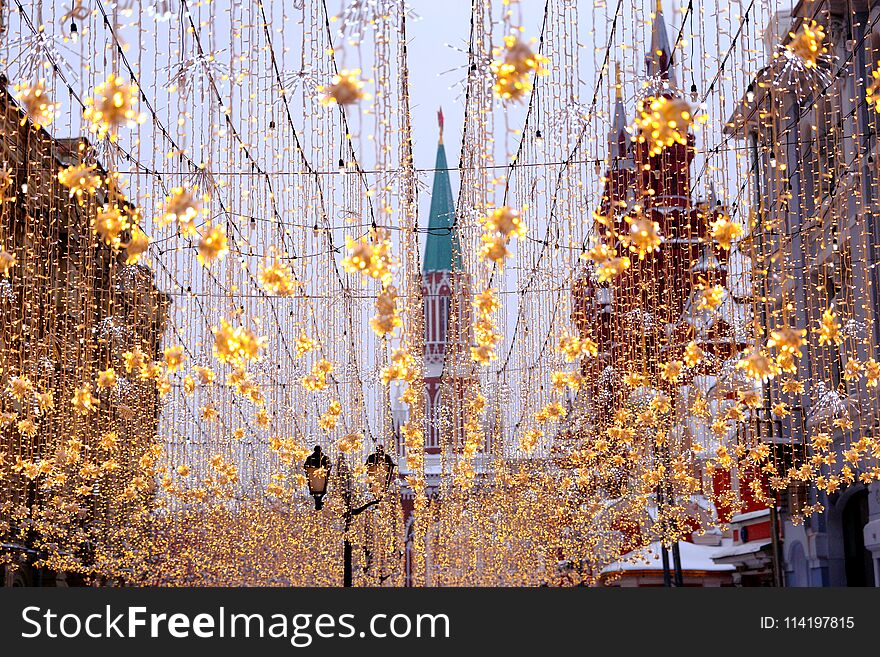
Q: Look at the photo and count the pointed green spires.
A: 1